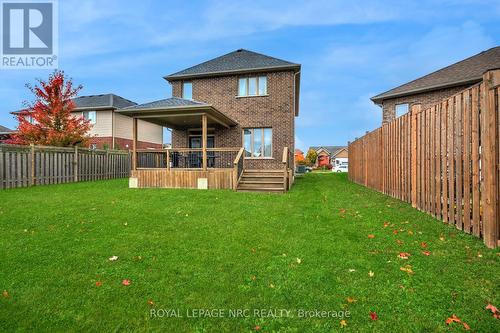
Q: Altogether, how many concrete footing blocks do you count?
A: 2